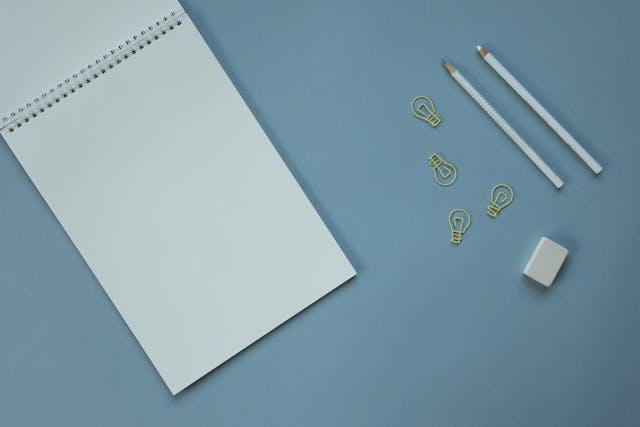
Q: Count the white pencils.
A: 2